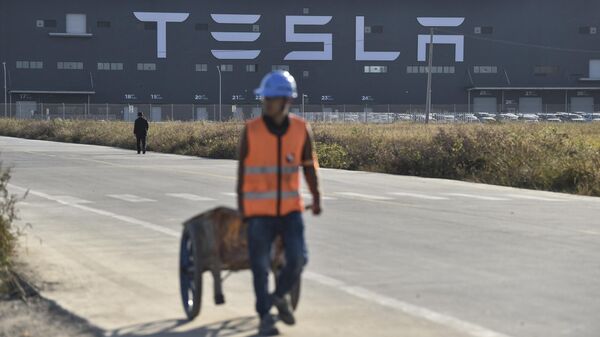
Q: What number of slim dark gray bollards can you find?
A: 0